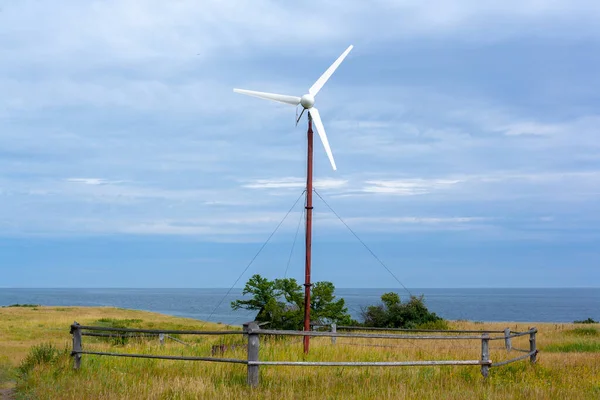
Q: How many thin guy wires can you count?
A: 3